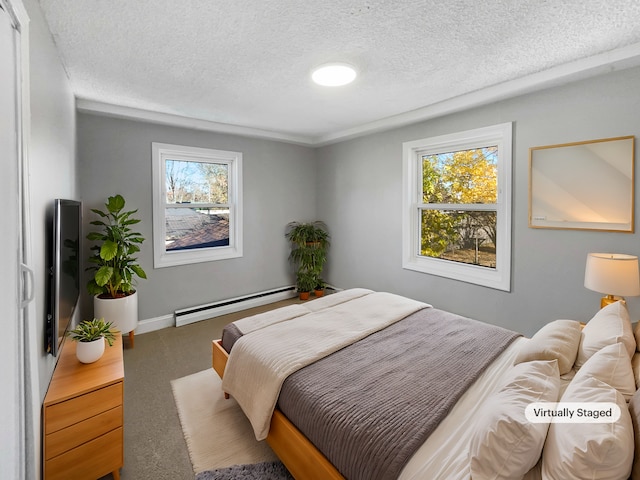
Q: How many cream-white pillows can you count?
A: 5